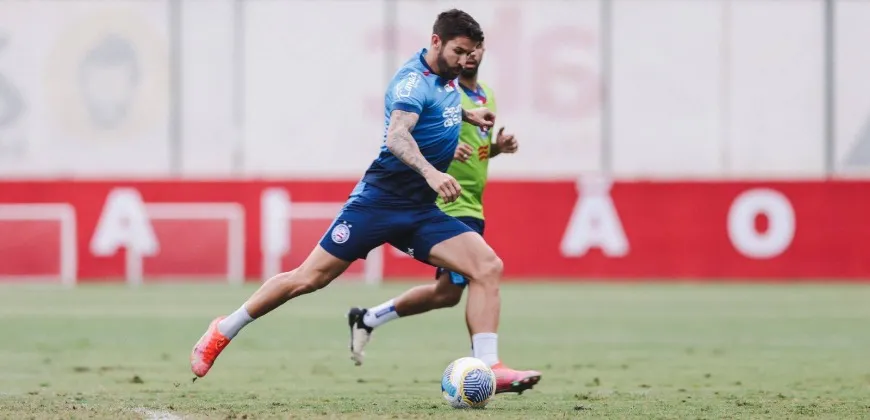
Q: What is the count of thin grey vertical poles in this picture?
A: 6